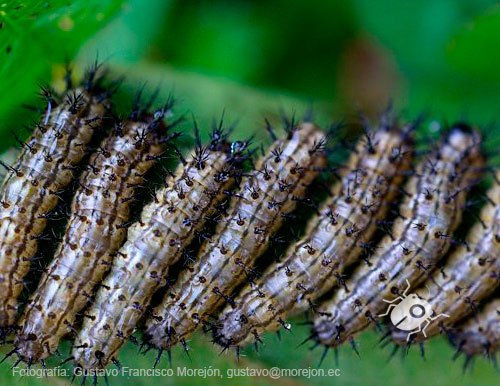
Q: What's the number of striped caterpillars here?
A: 8